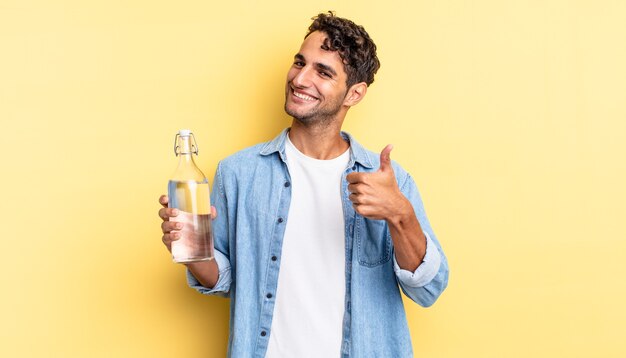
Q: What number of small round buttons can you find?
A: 6